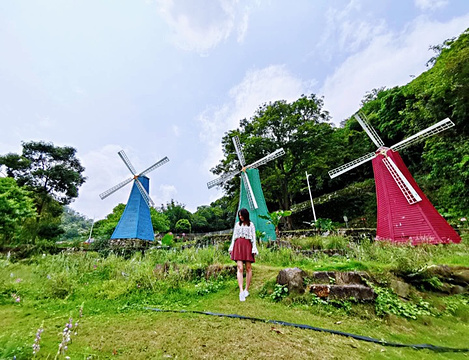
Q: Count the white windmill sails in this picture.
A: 12